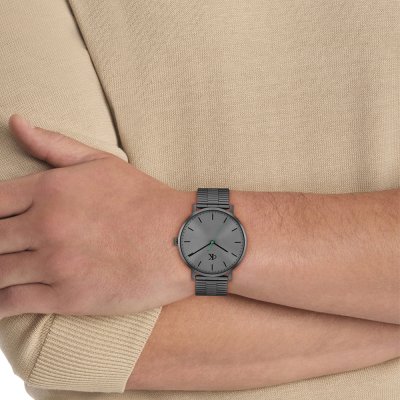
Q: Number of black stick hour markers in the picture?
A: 11